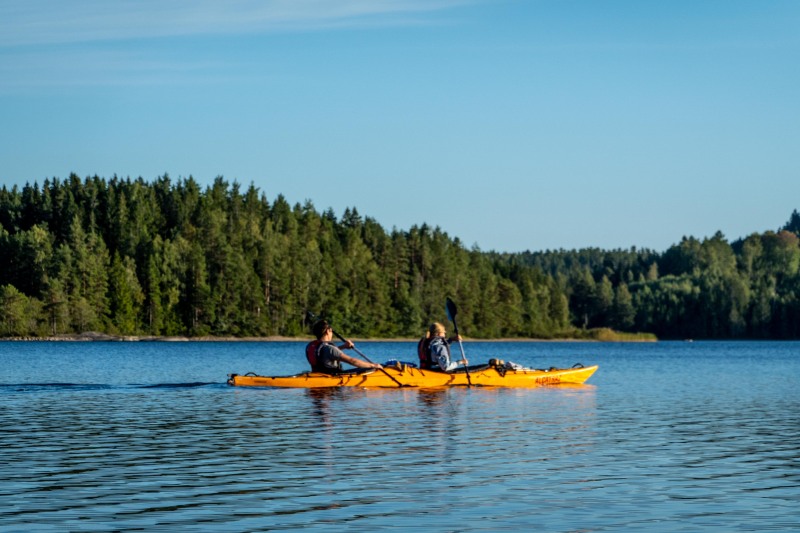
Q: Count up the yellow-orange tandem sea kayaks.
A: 1